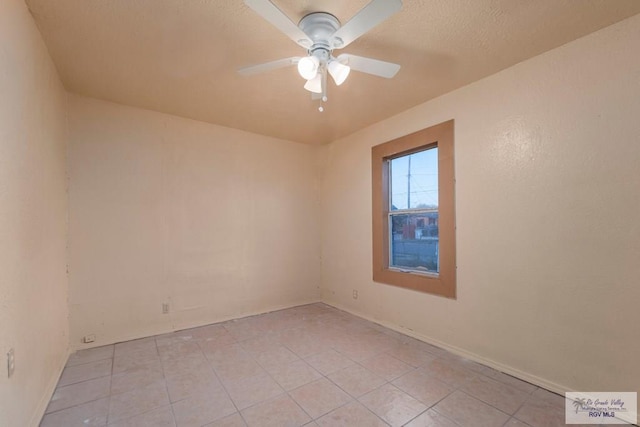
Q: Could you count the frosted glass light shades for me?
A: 3